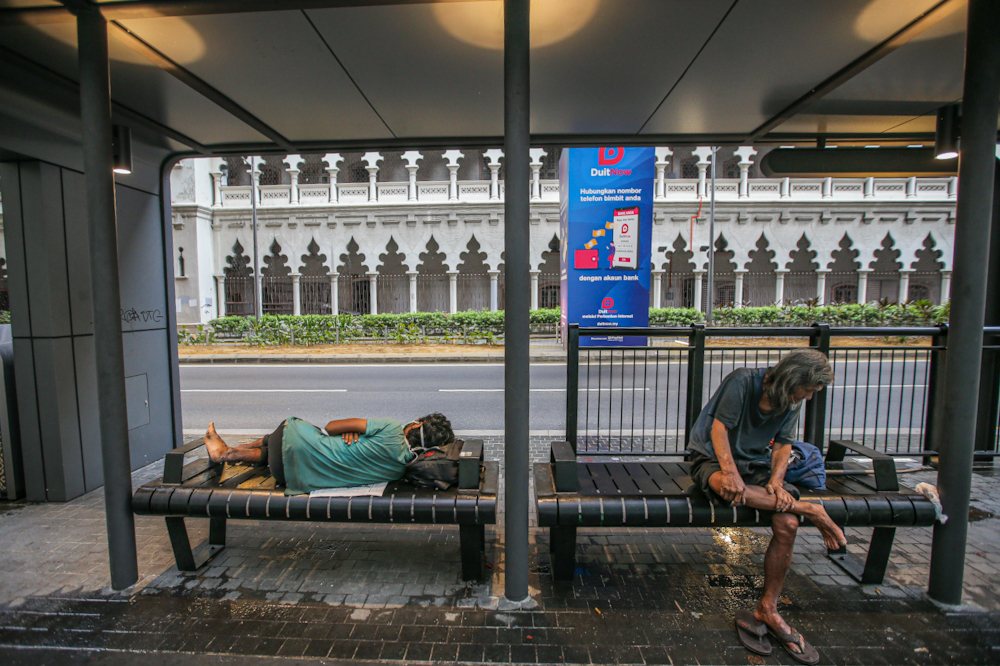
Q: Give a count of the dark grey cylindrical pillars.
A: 3